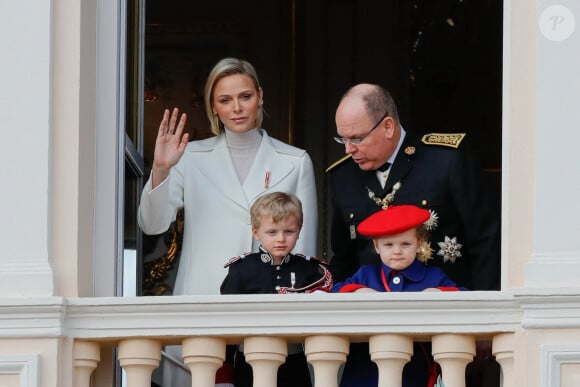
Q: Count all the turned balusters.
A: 8